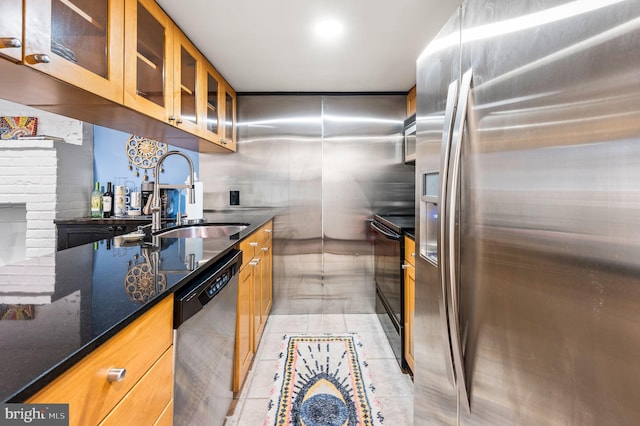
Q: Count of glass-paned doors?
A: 5